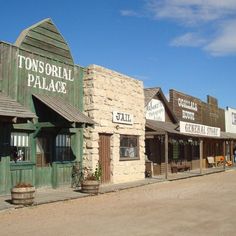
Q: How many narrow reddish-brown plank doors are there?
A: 1